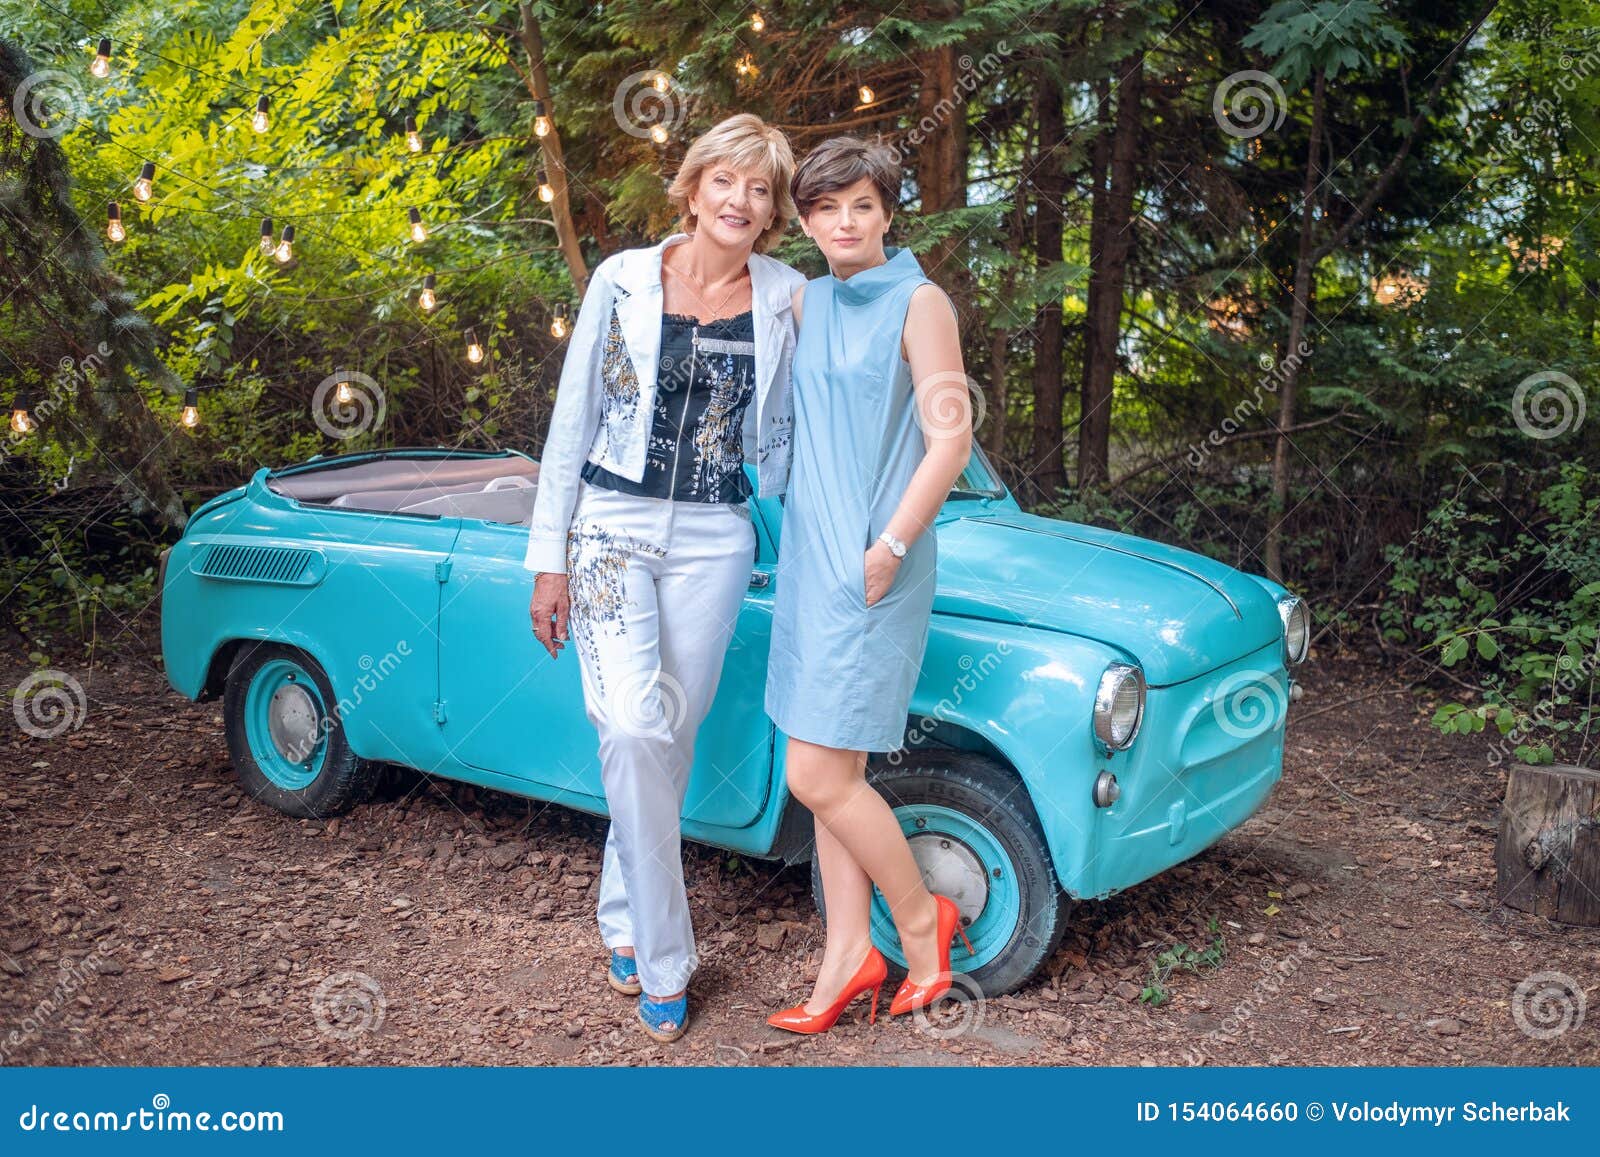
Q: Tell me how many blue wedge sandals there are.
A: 2